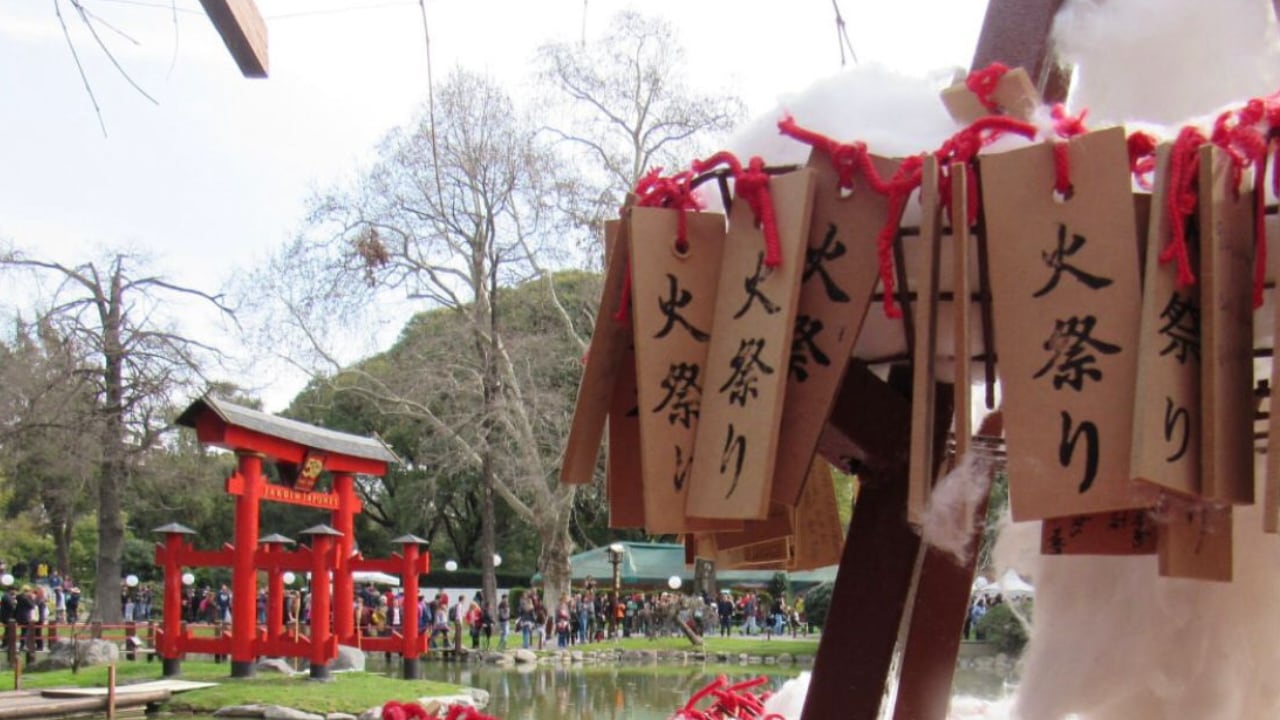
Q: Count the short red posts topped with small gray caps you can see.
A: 4